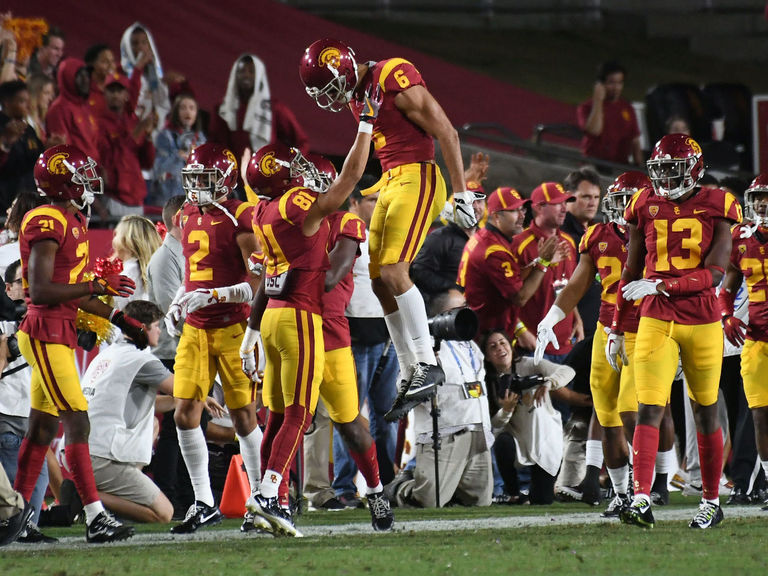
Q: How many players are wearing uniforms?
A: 8